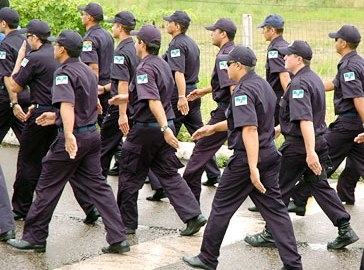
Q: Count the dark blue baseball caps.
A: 12